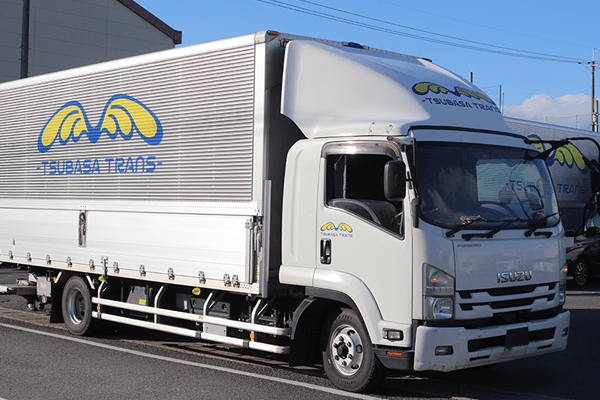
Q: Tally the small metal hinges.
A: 11